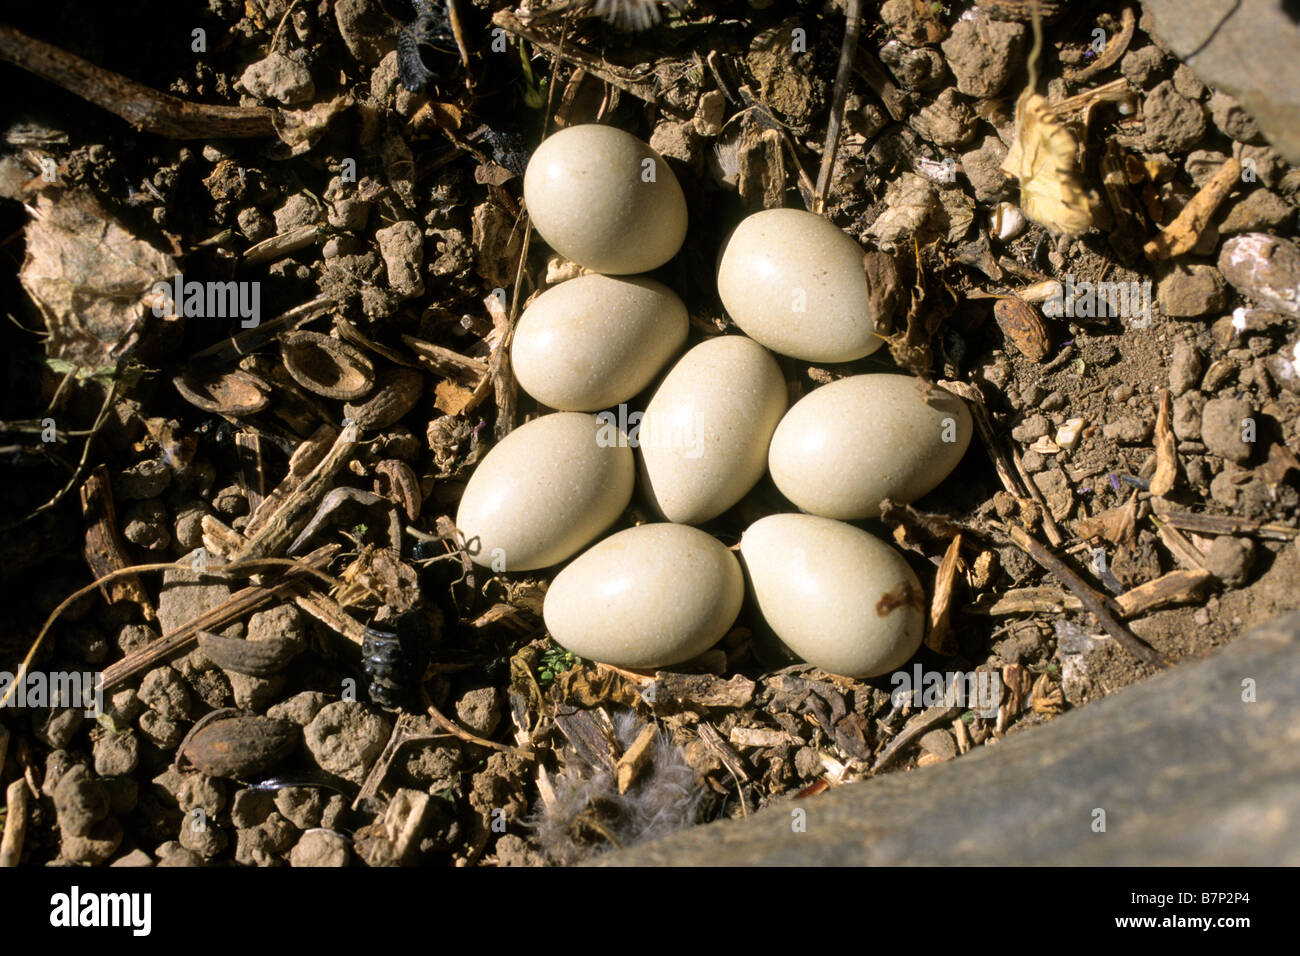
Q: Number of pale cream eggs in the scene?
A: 8